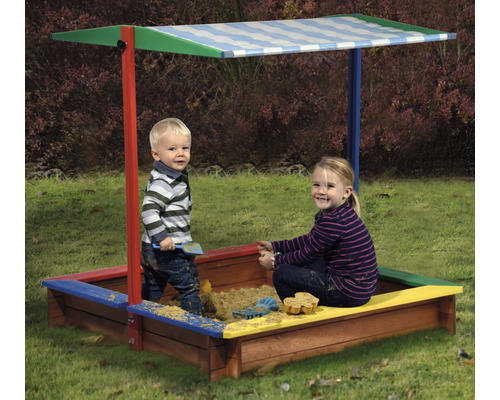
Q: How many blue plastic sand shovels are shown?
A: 1